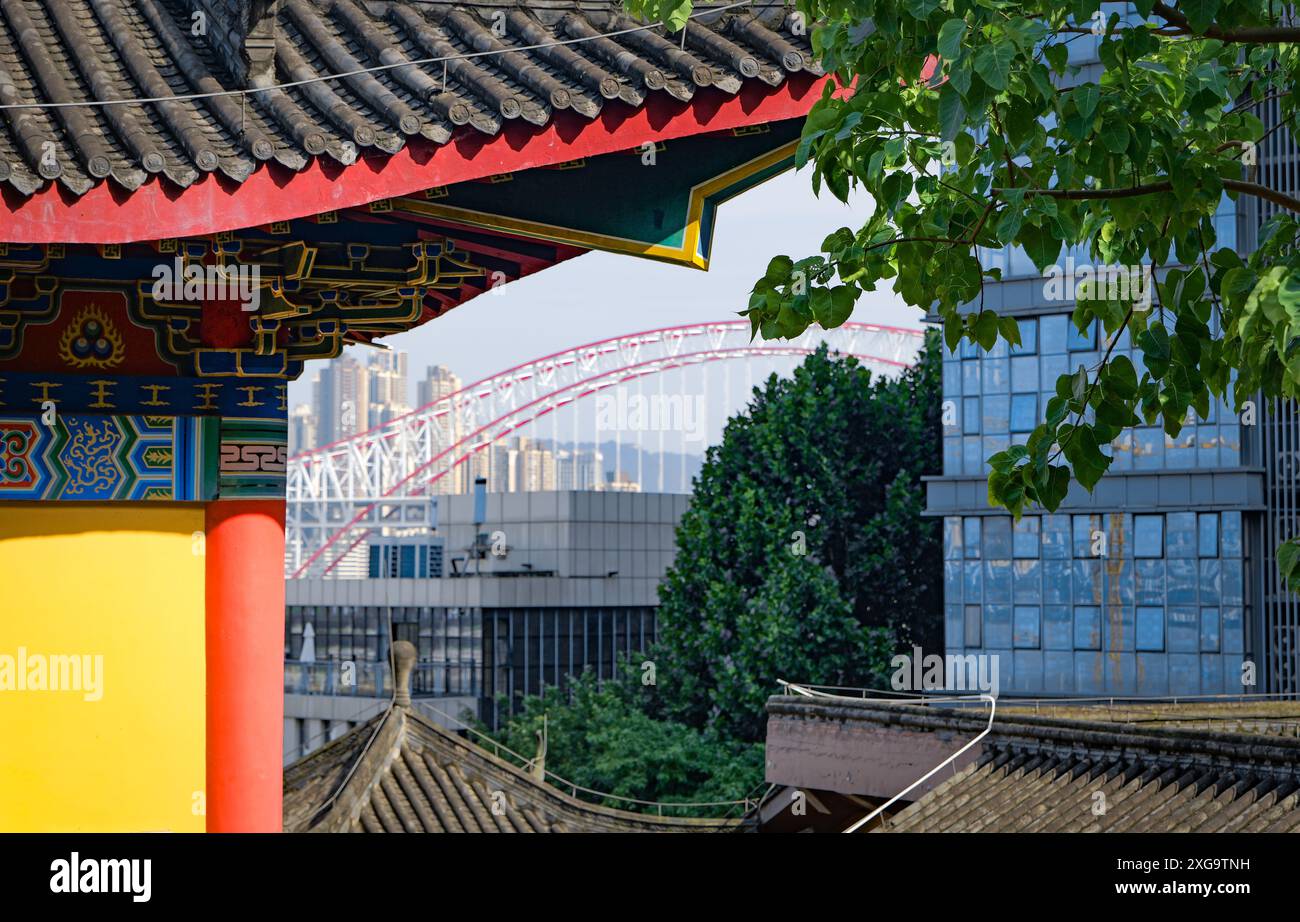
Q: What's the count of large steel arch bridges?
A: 1